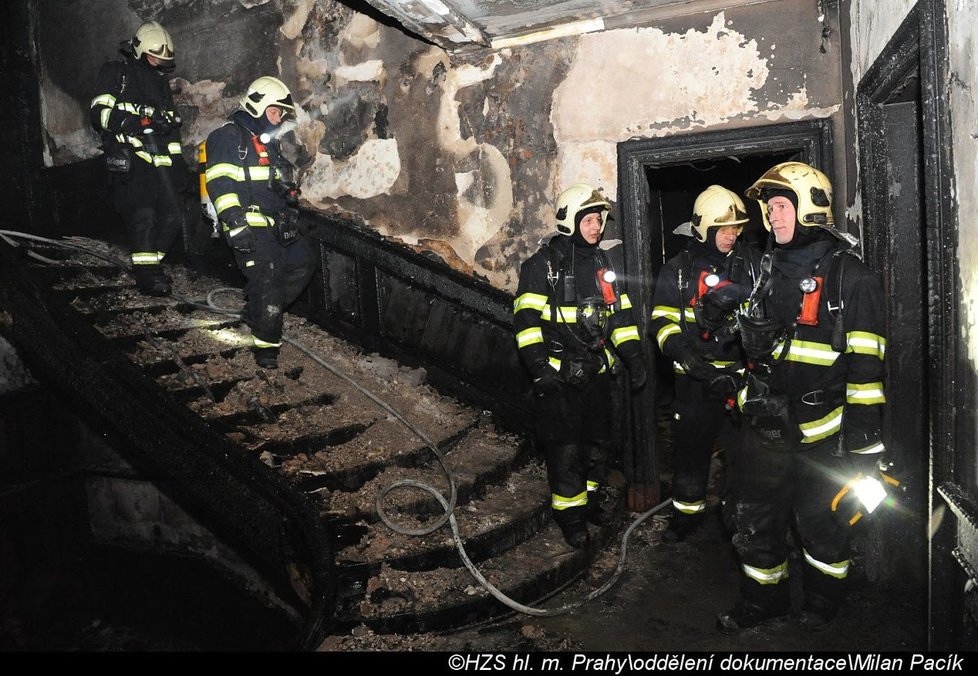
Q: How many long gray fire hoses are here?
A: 1